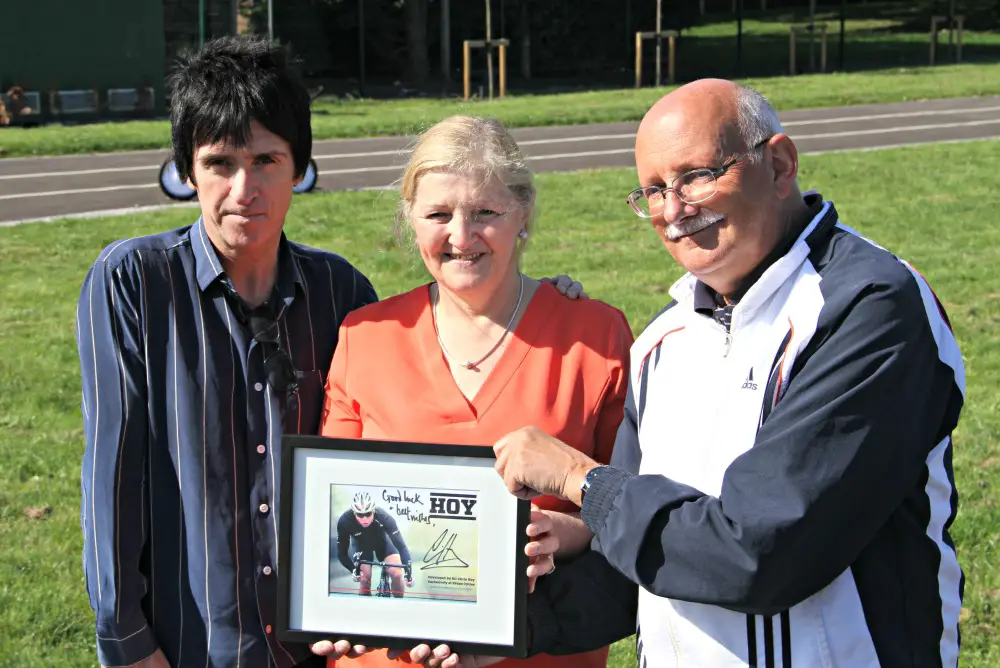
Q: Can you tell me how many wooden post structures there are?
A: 4